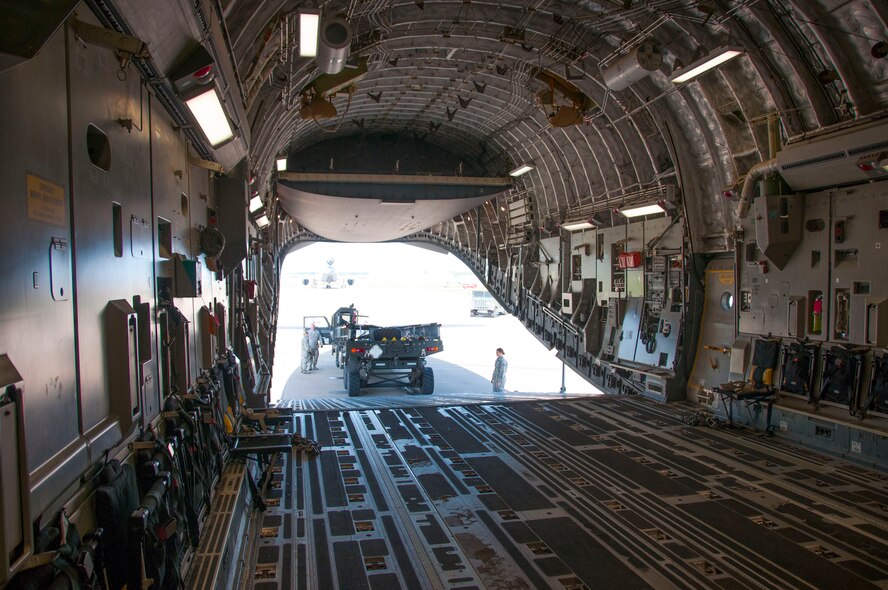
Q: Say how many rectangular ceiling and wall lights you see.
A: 9